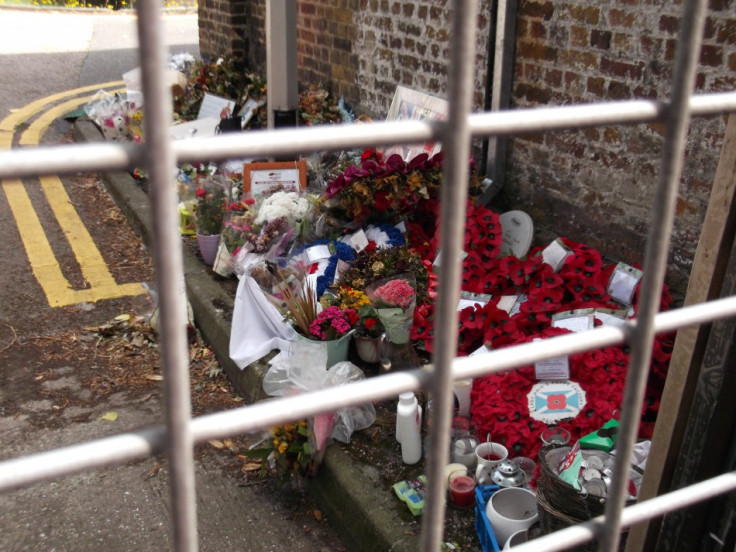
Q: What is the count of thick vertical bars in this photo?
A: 3